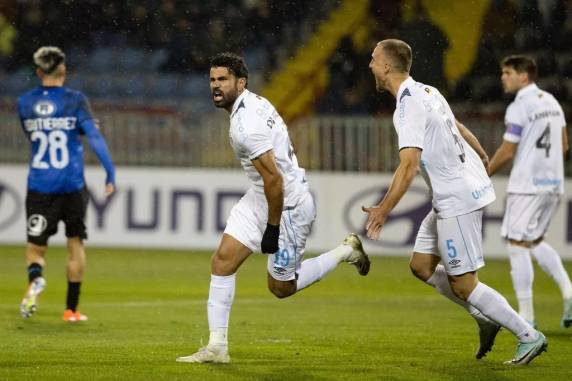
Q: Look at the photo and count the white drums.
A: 0